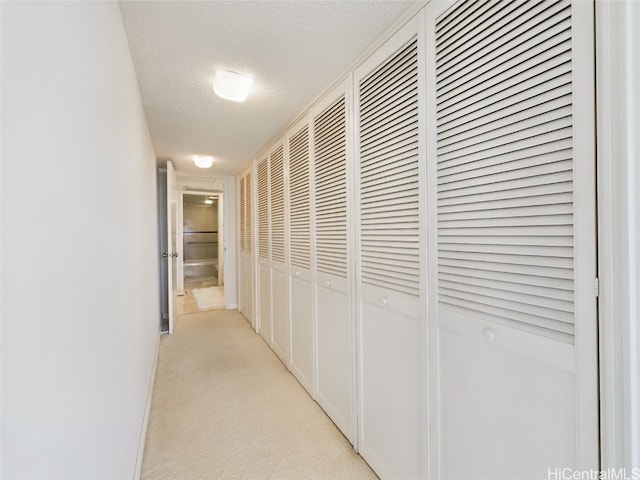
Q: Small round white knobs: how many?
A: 6